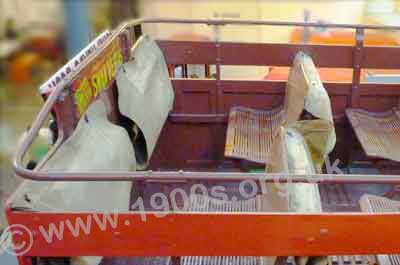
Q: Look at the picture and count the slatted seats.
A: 4